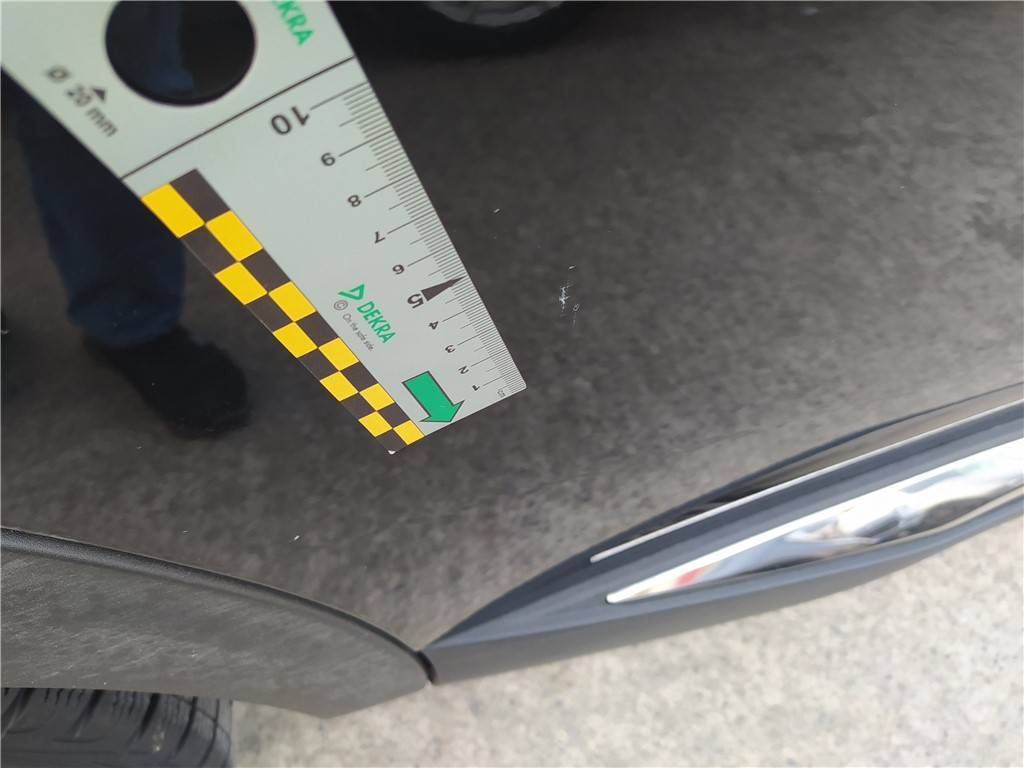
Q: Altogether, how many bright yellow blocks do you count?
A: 10